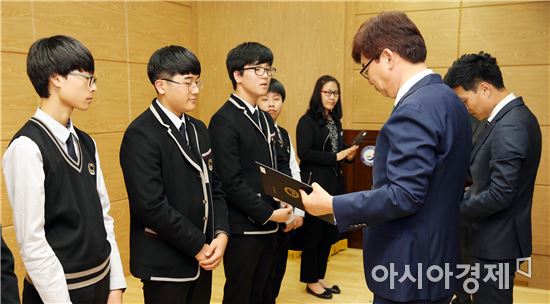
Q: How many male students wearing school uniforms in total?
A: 4